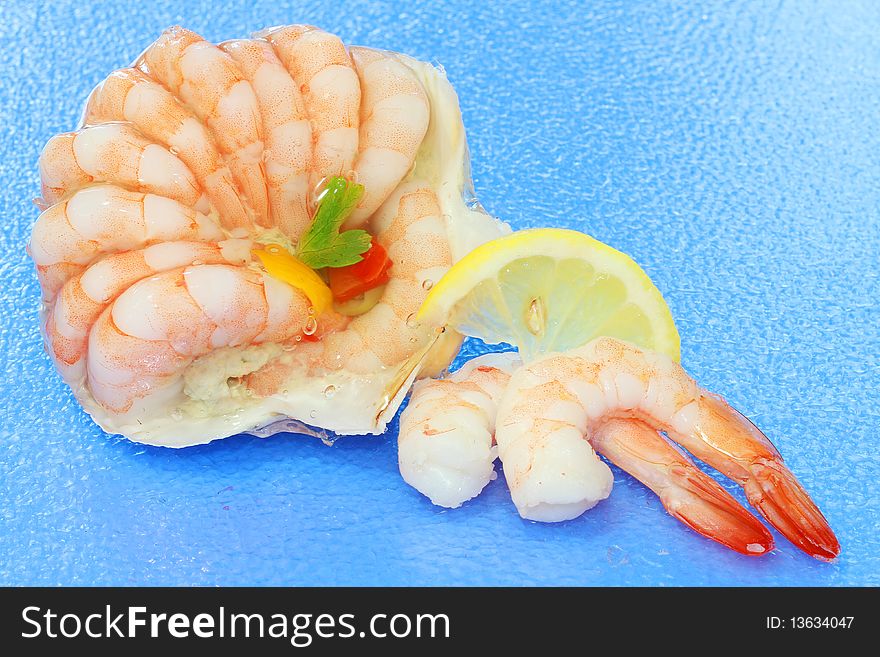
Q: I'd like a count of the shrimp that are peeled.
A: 2